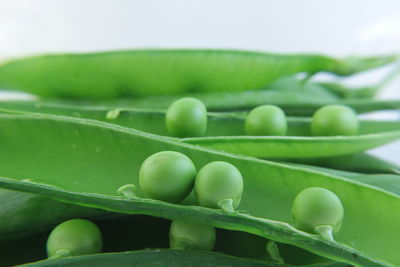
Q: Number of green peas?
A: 8